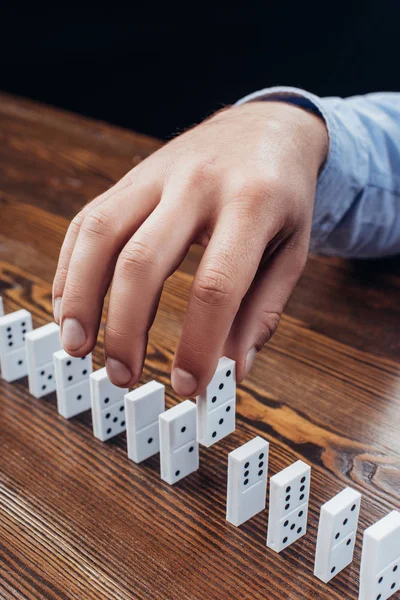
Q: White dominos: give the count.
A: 12